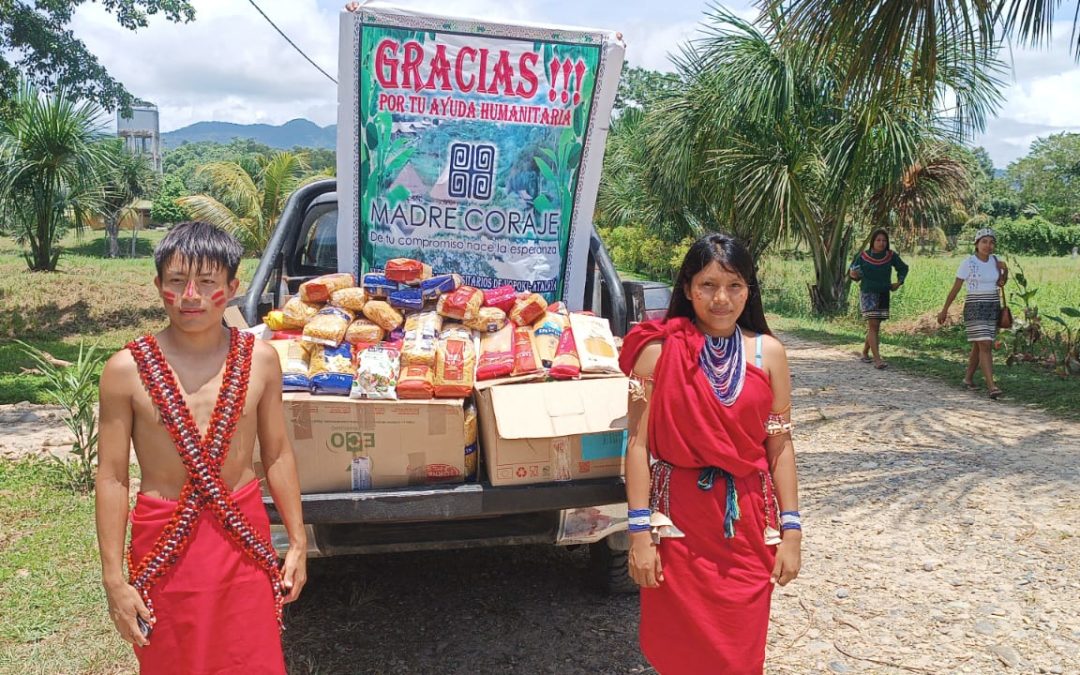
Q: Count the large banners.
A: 1